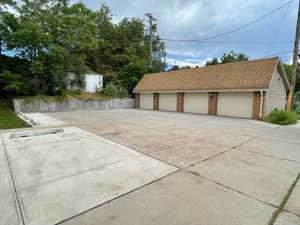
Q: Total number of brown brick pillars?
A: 5